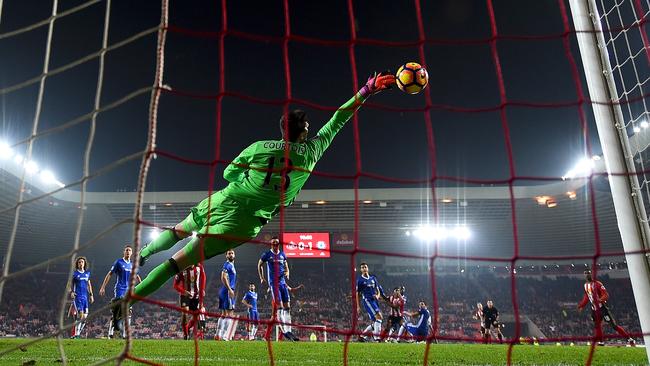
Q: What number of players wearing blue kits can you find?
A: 7